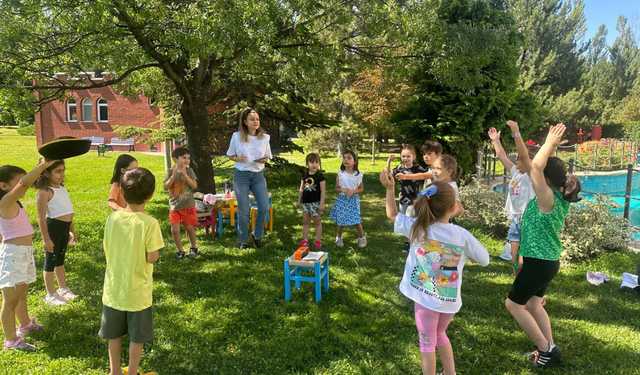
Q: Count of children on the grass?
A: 13